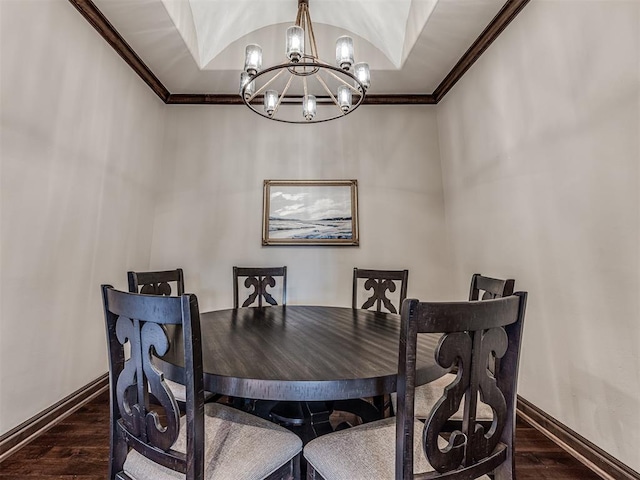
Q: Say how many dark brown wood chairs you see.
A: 6